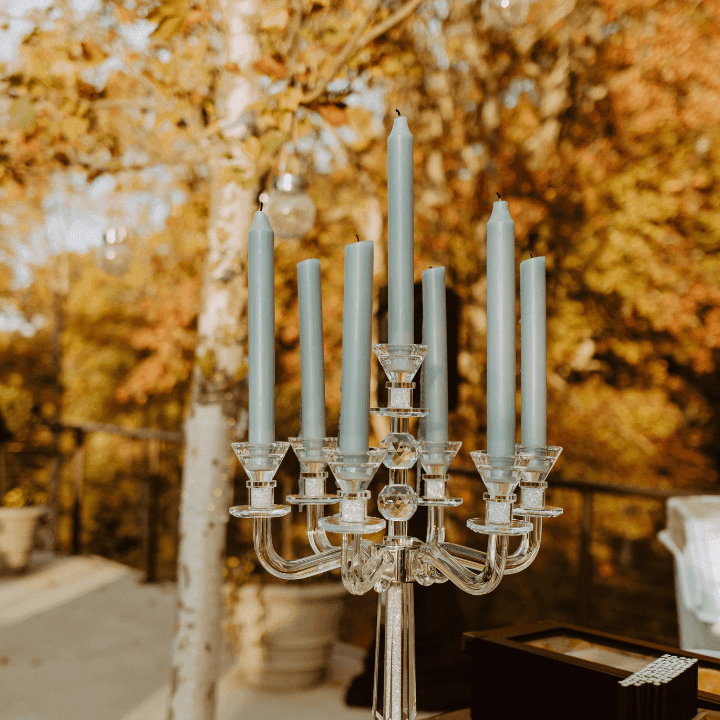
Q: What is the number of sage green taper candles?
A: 7